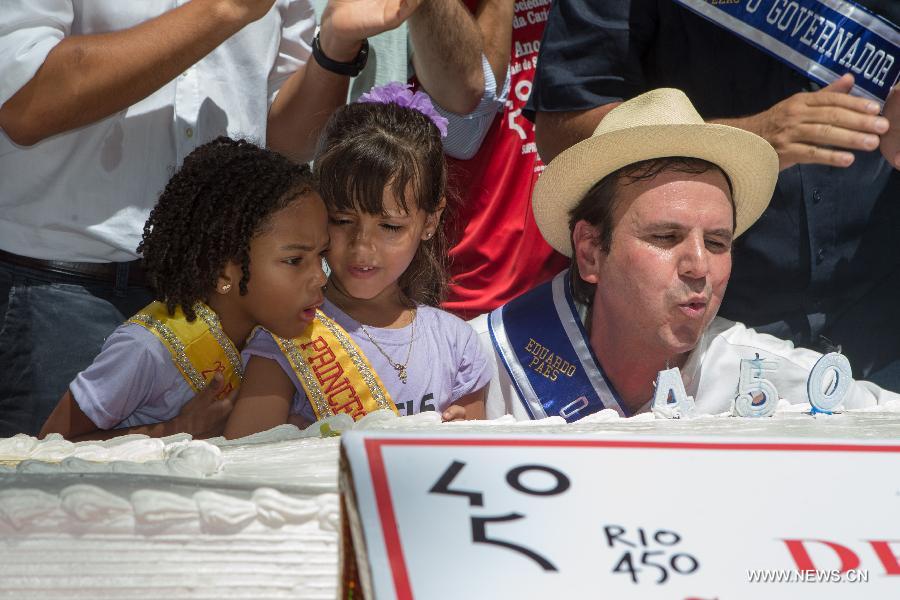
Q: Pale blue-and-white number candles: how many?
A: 3